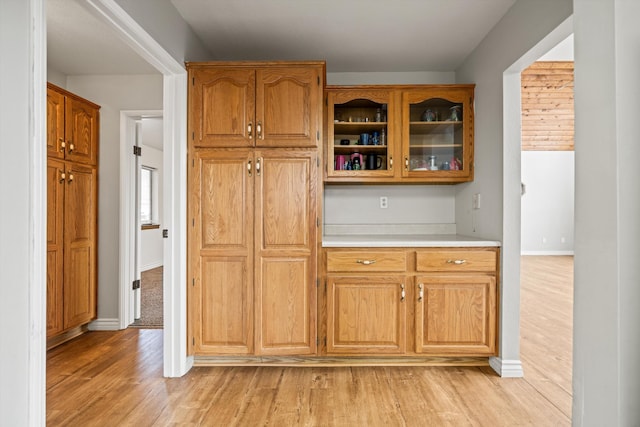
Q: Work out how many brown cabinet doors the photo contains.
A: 12